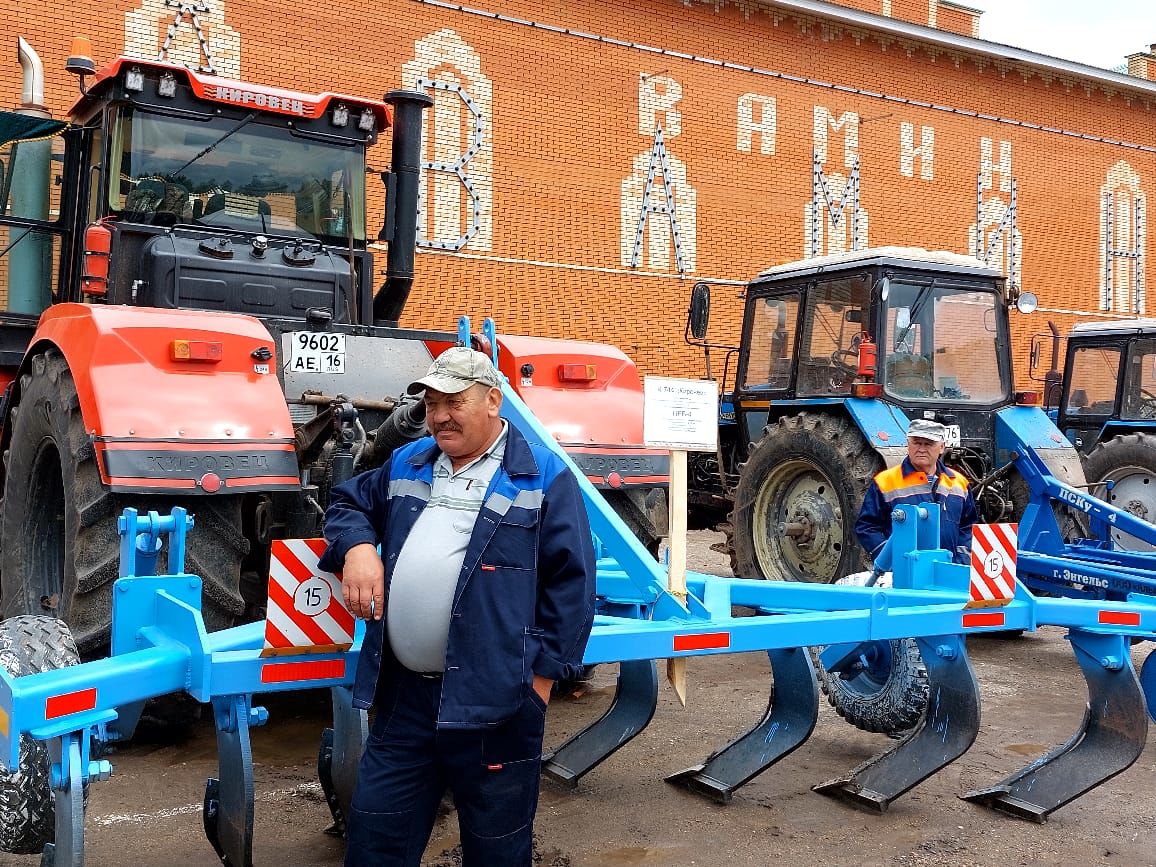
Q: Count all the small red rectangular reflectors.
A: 5